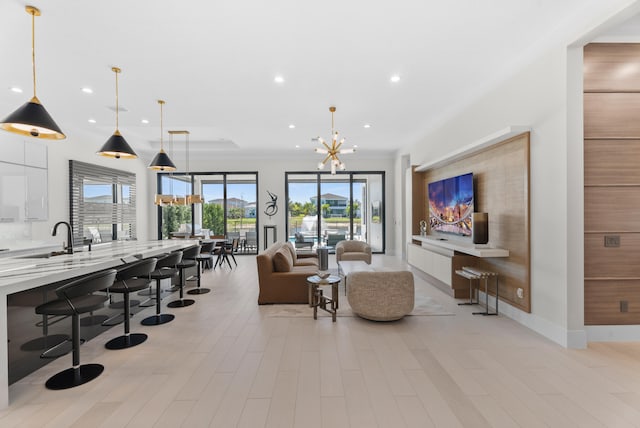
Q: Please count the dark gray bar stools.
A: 5